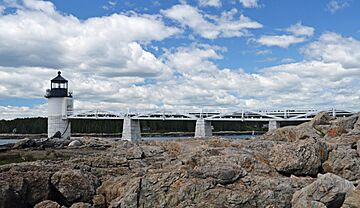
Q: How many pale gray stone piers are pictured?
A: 3